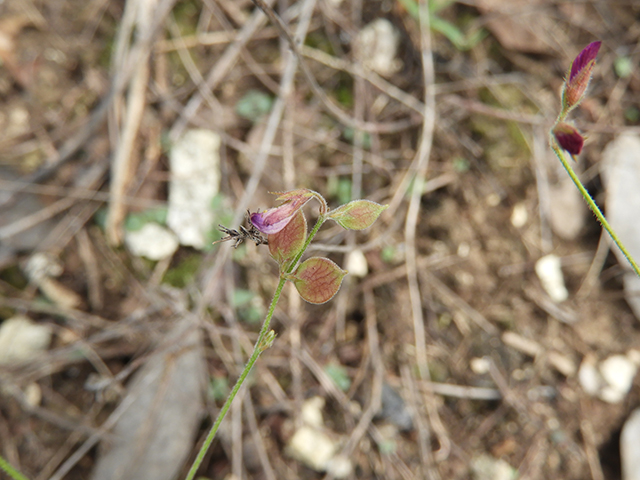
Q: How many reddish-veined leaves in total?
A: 3